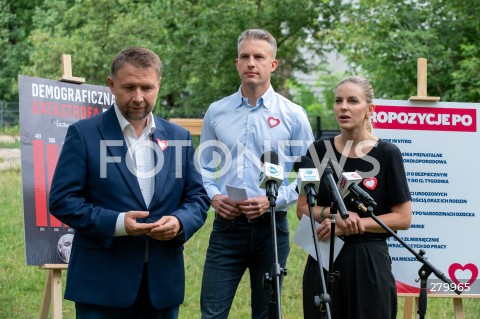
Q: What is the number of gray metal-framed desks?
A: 0